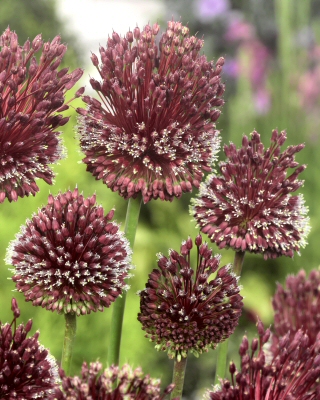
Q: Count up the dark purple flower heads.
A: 9